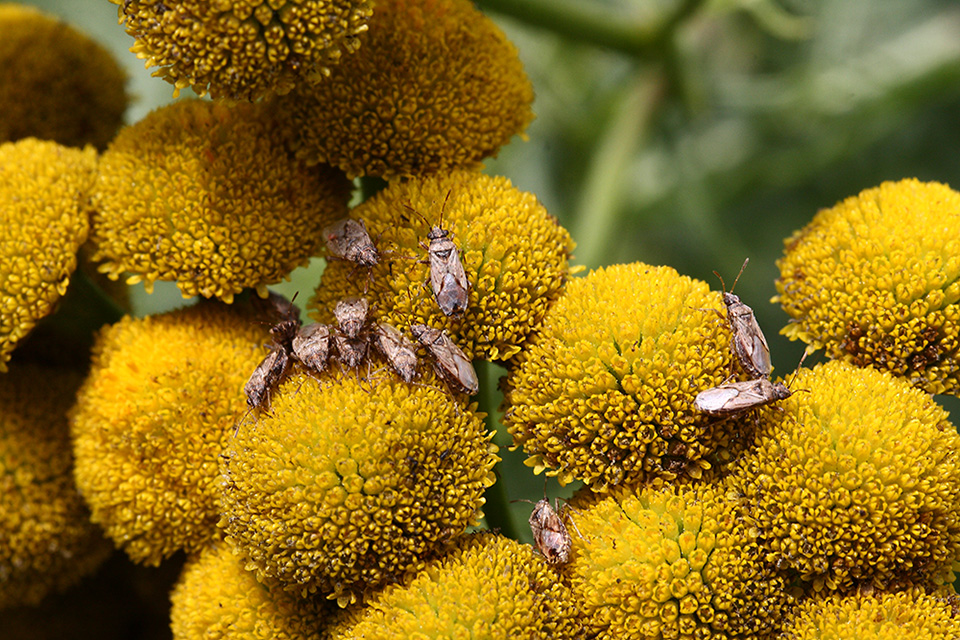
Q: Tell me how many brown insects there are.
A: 12